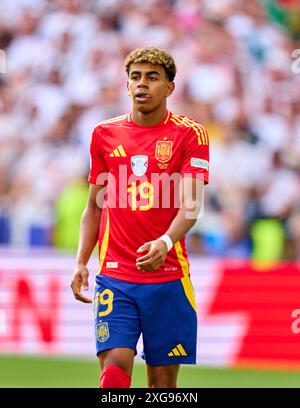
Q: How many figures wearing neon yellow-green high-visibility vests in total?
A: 2